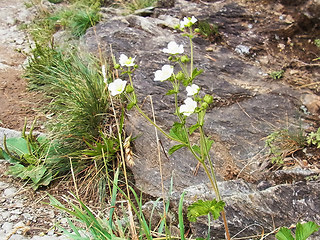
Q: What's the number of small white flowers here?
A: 7